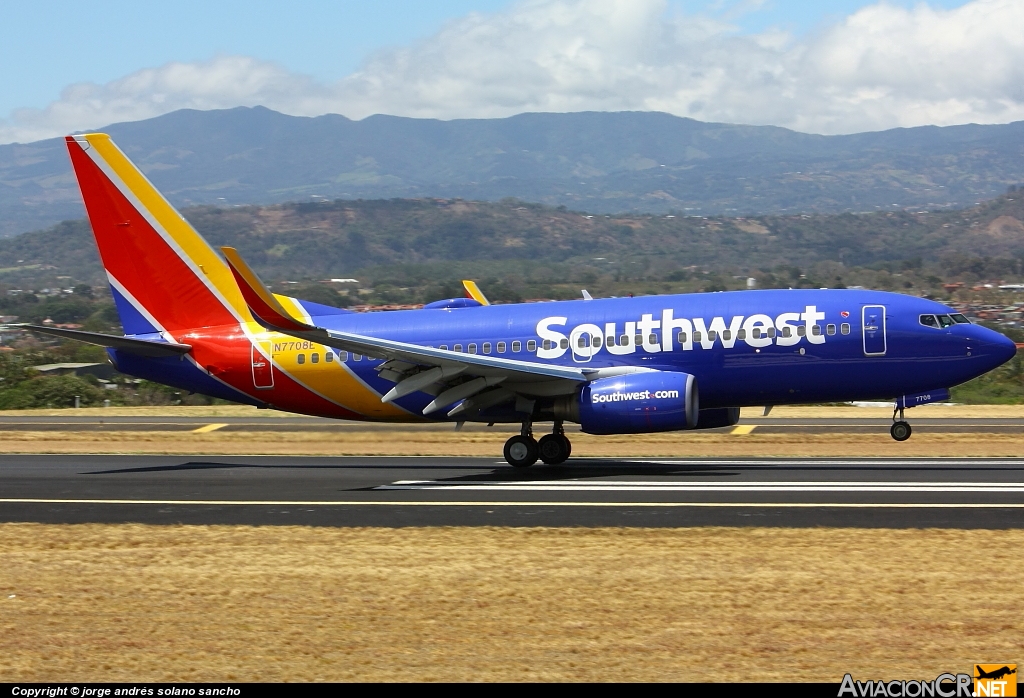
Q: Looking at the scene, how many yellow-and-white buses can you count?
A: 0